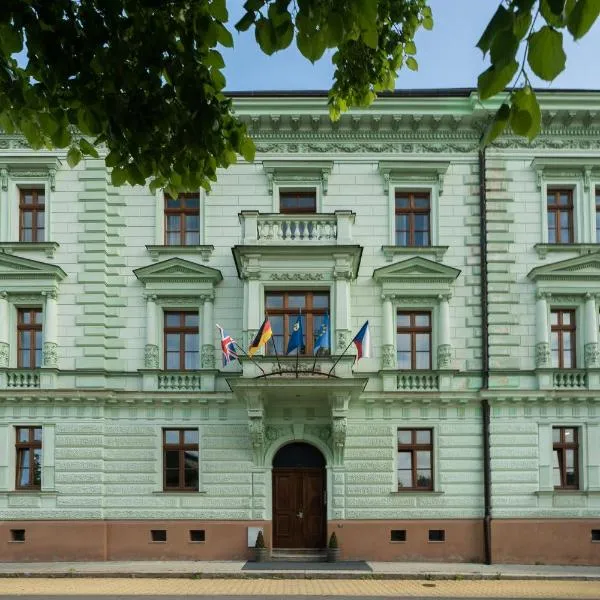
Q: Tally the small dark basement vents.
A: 6